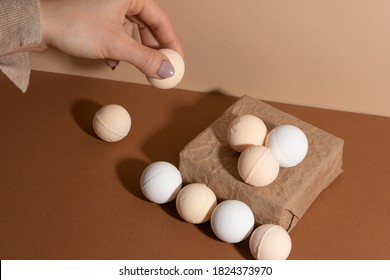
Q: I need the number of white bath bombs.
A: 3